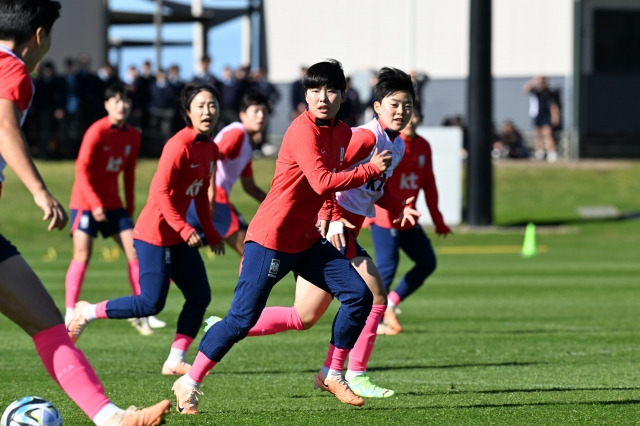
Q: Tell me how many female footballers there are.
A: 7